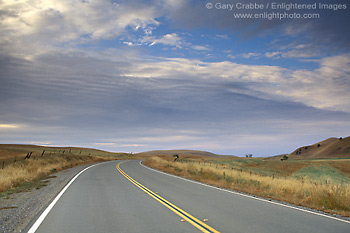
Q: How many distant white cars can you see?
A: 0